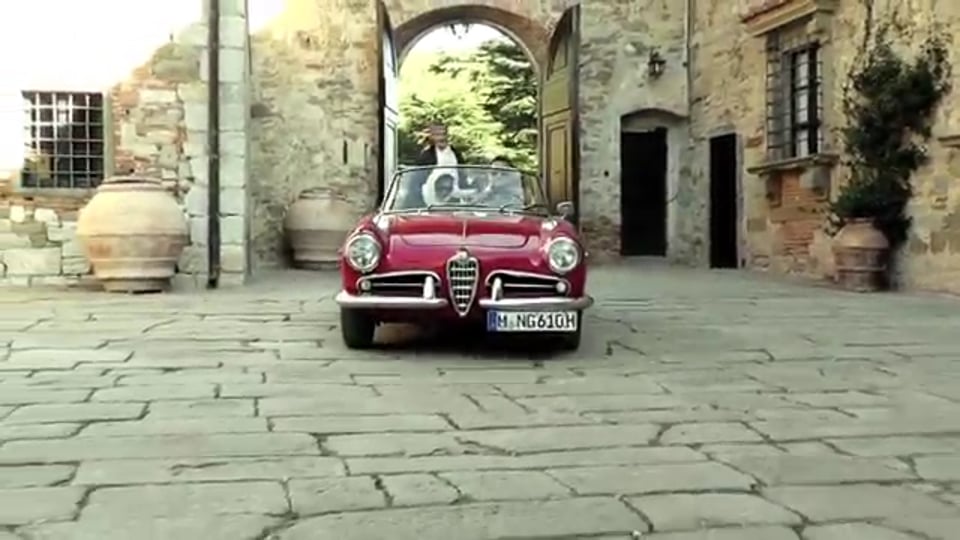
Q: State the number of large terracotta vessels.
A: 3